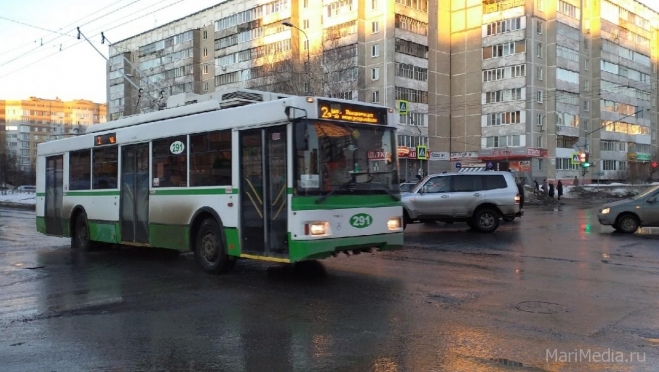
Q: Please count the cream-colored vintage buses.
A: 0